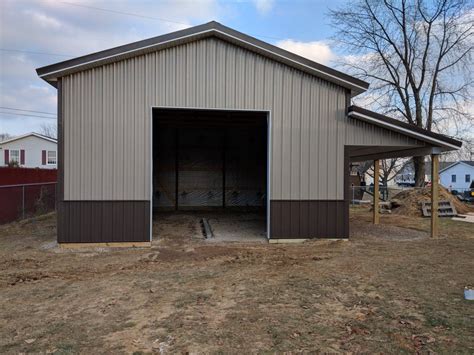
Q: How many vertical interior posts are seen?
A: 2